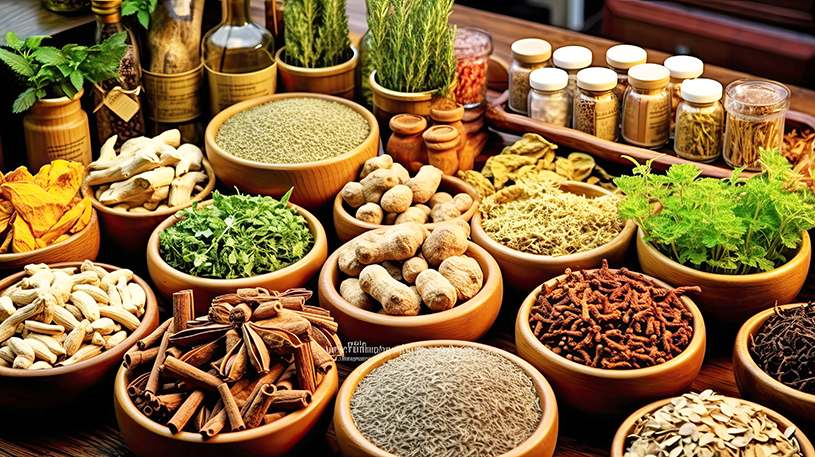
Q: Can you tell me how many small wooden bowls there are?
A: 14